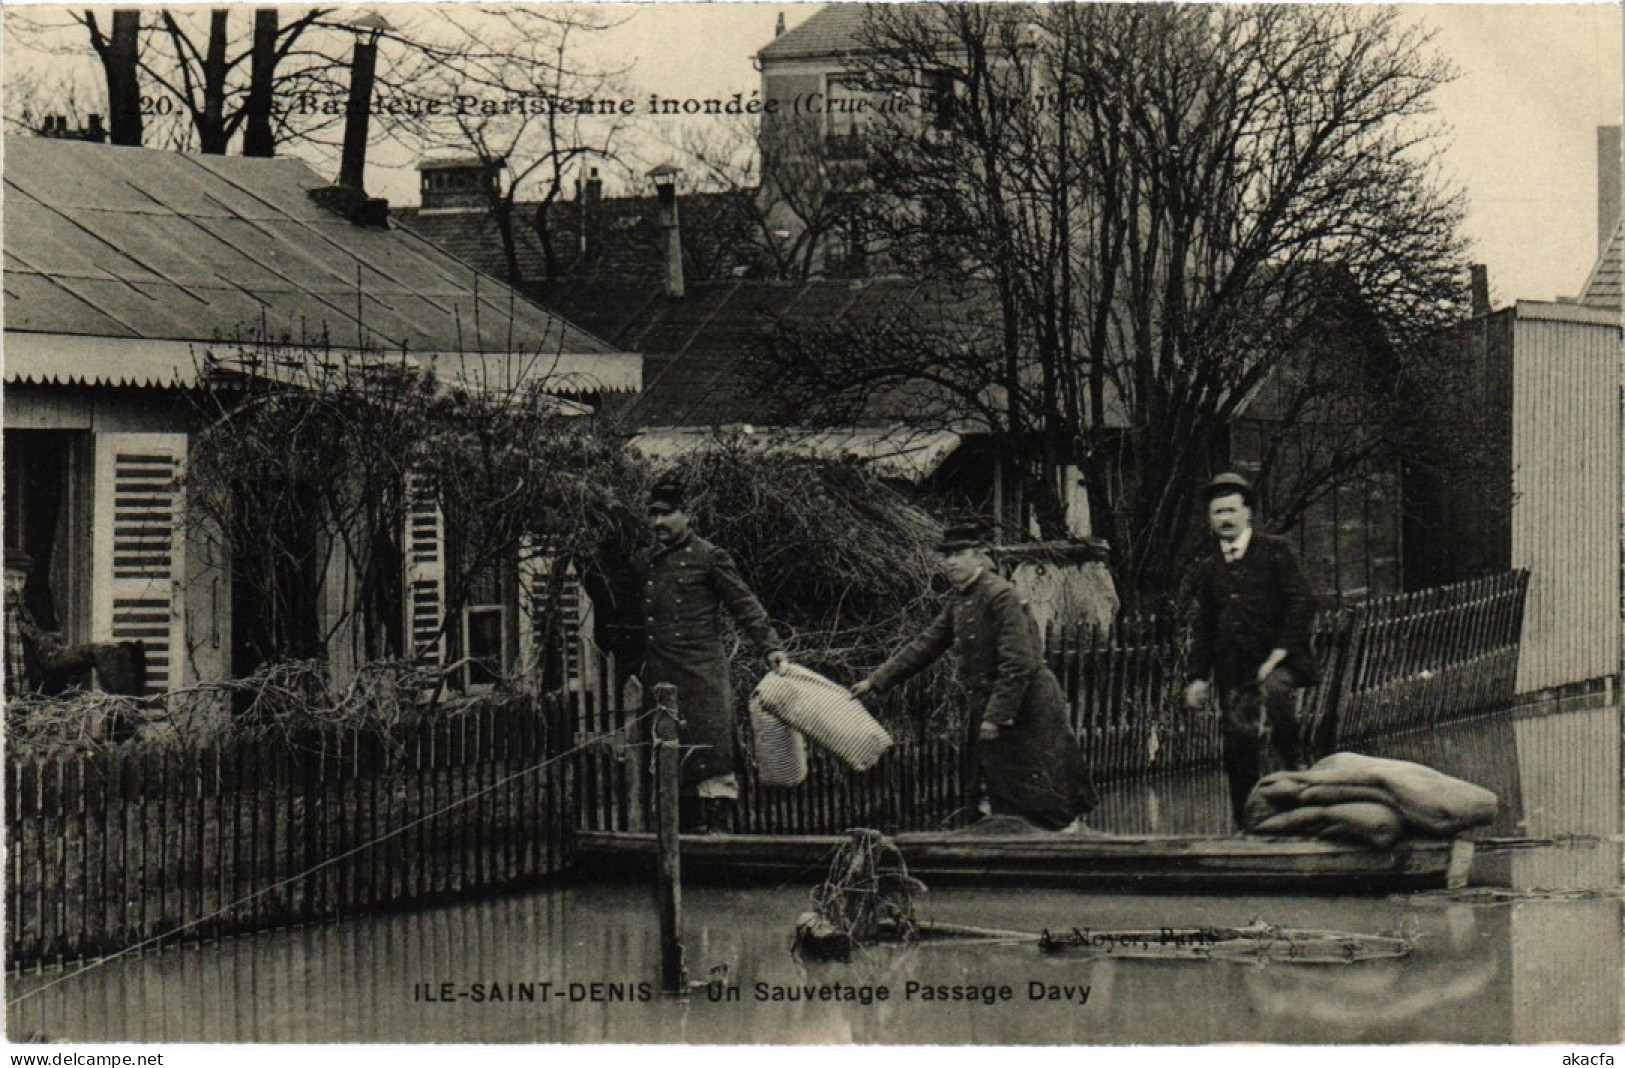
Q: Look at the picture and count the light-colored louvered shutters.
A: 3